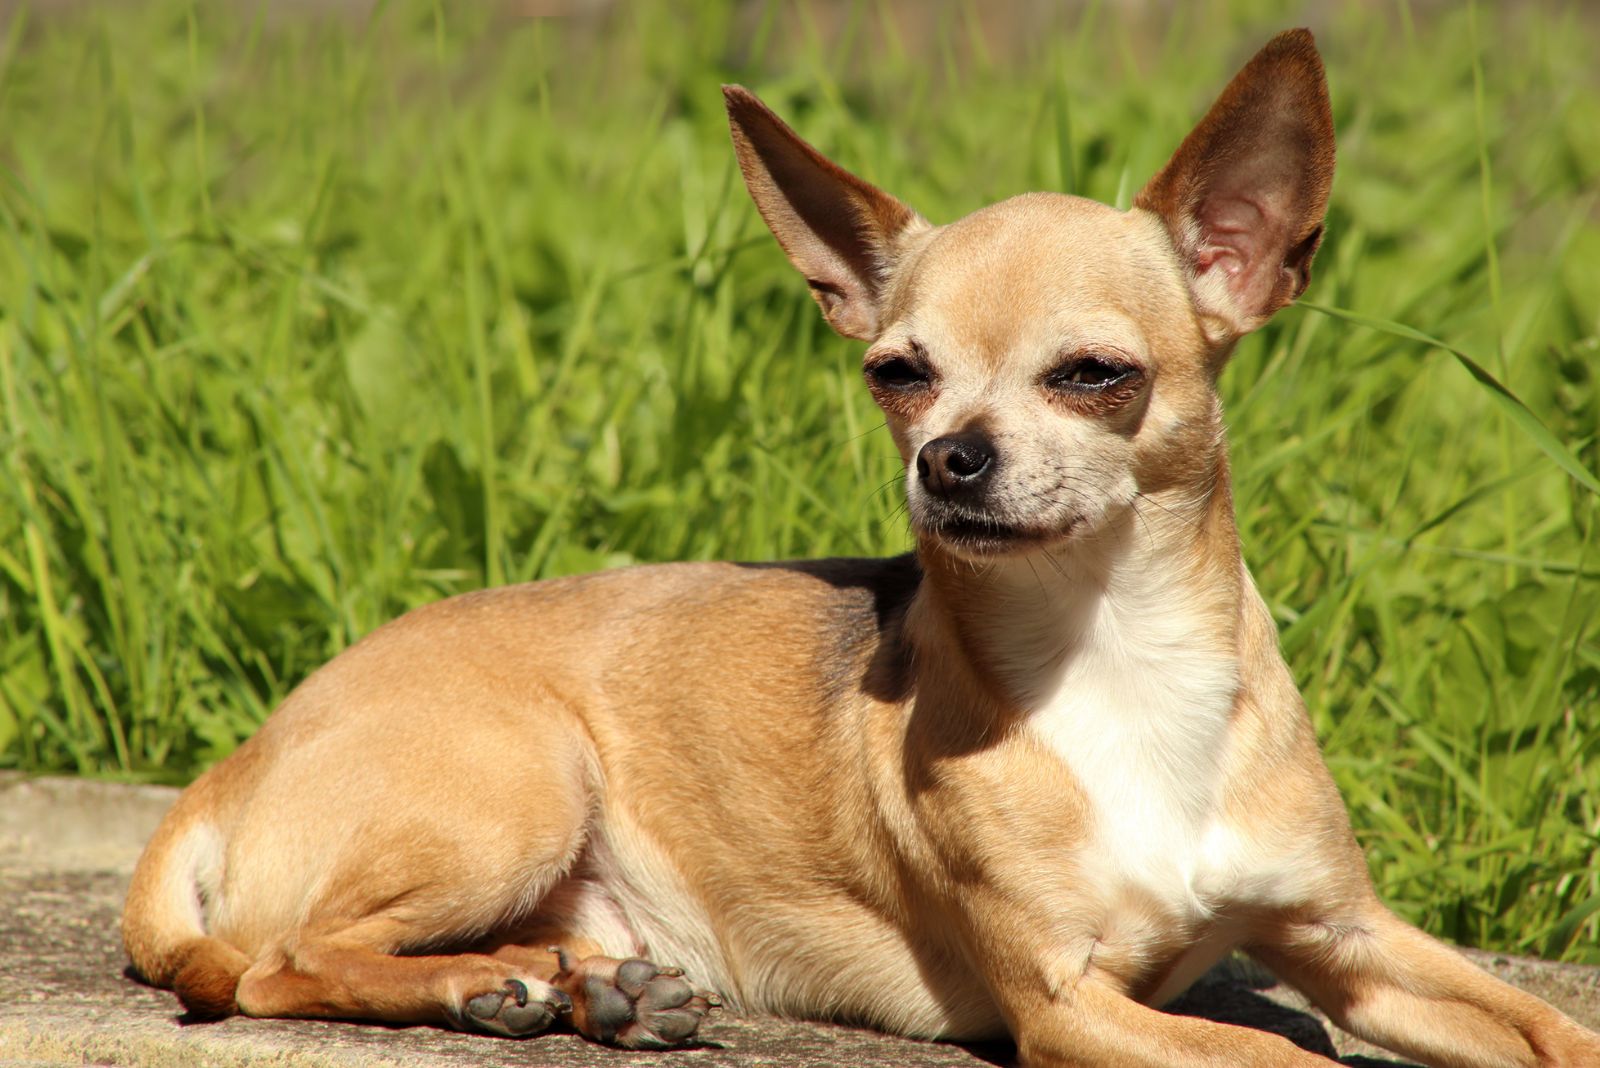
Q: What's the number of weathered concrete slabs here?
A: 1